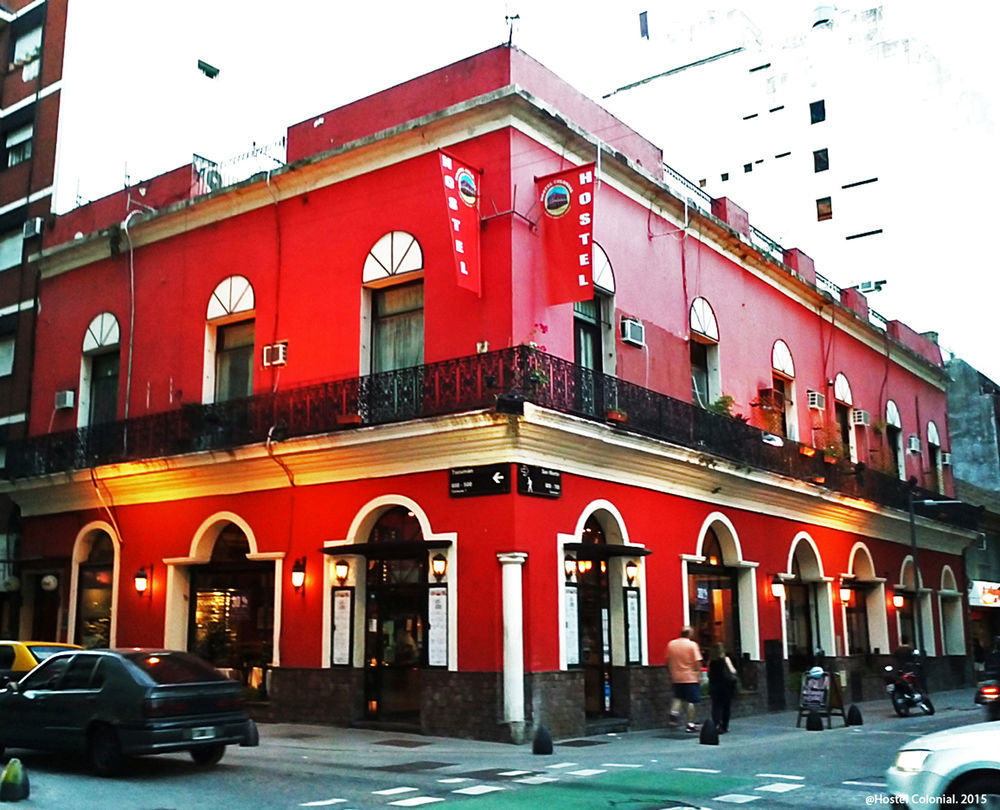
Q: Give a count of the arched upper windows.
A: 9